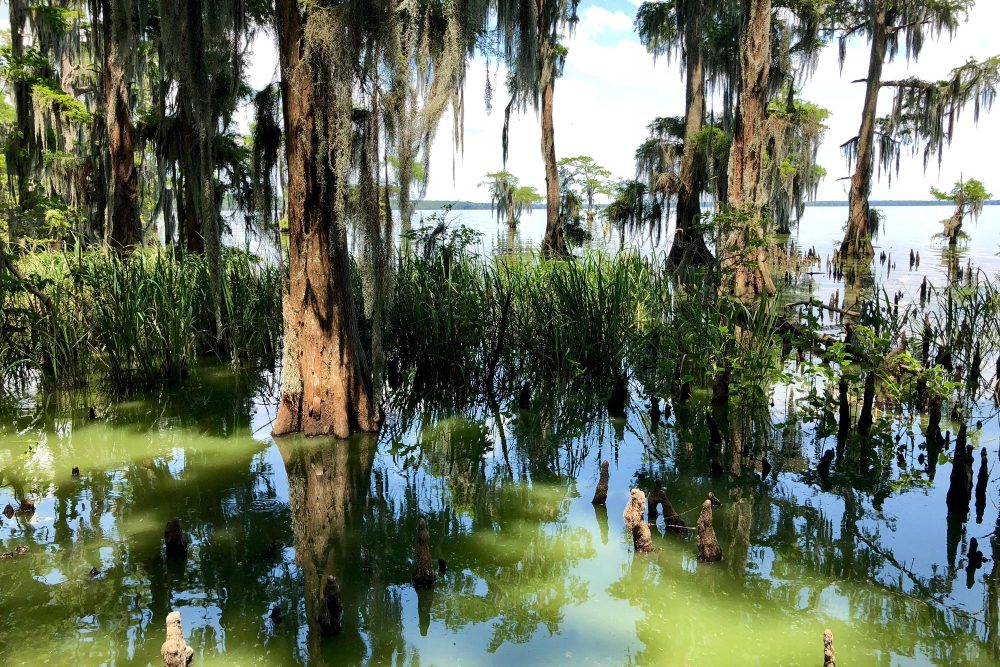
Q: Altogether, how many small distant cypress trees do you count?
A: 3